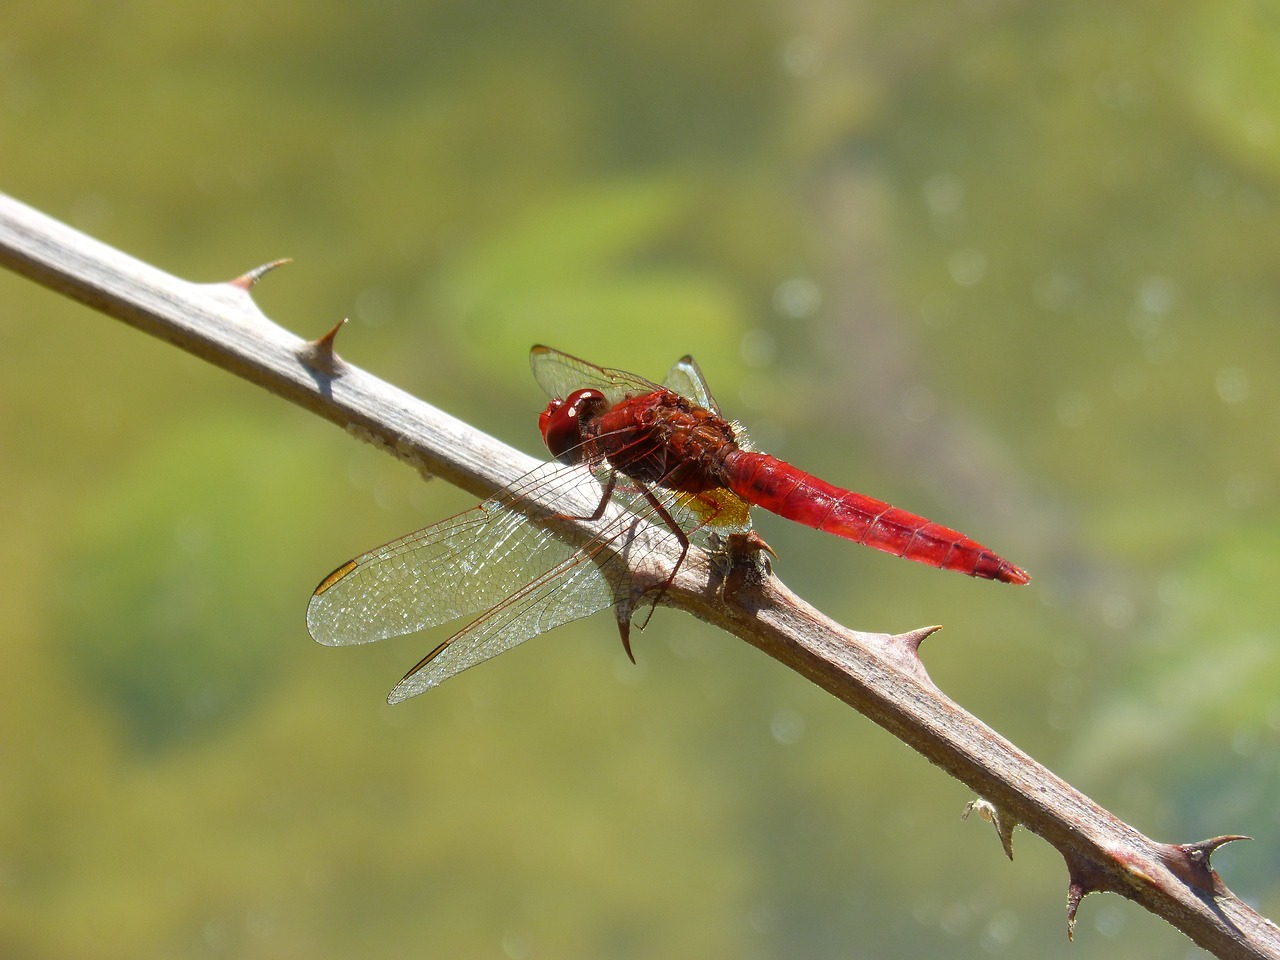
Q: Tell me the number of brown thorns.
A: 8